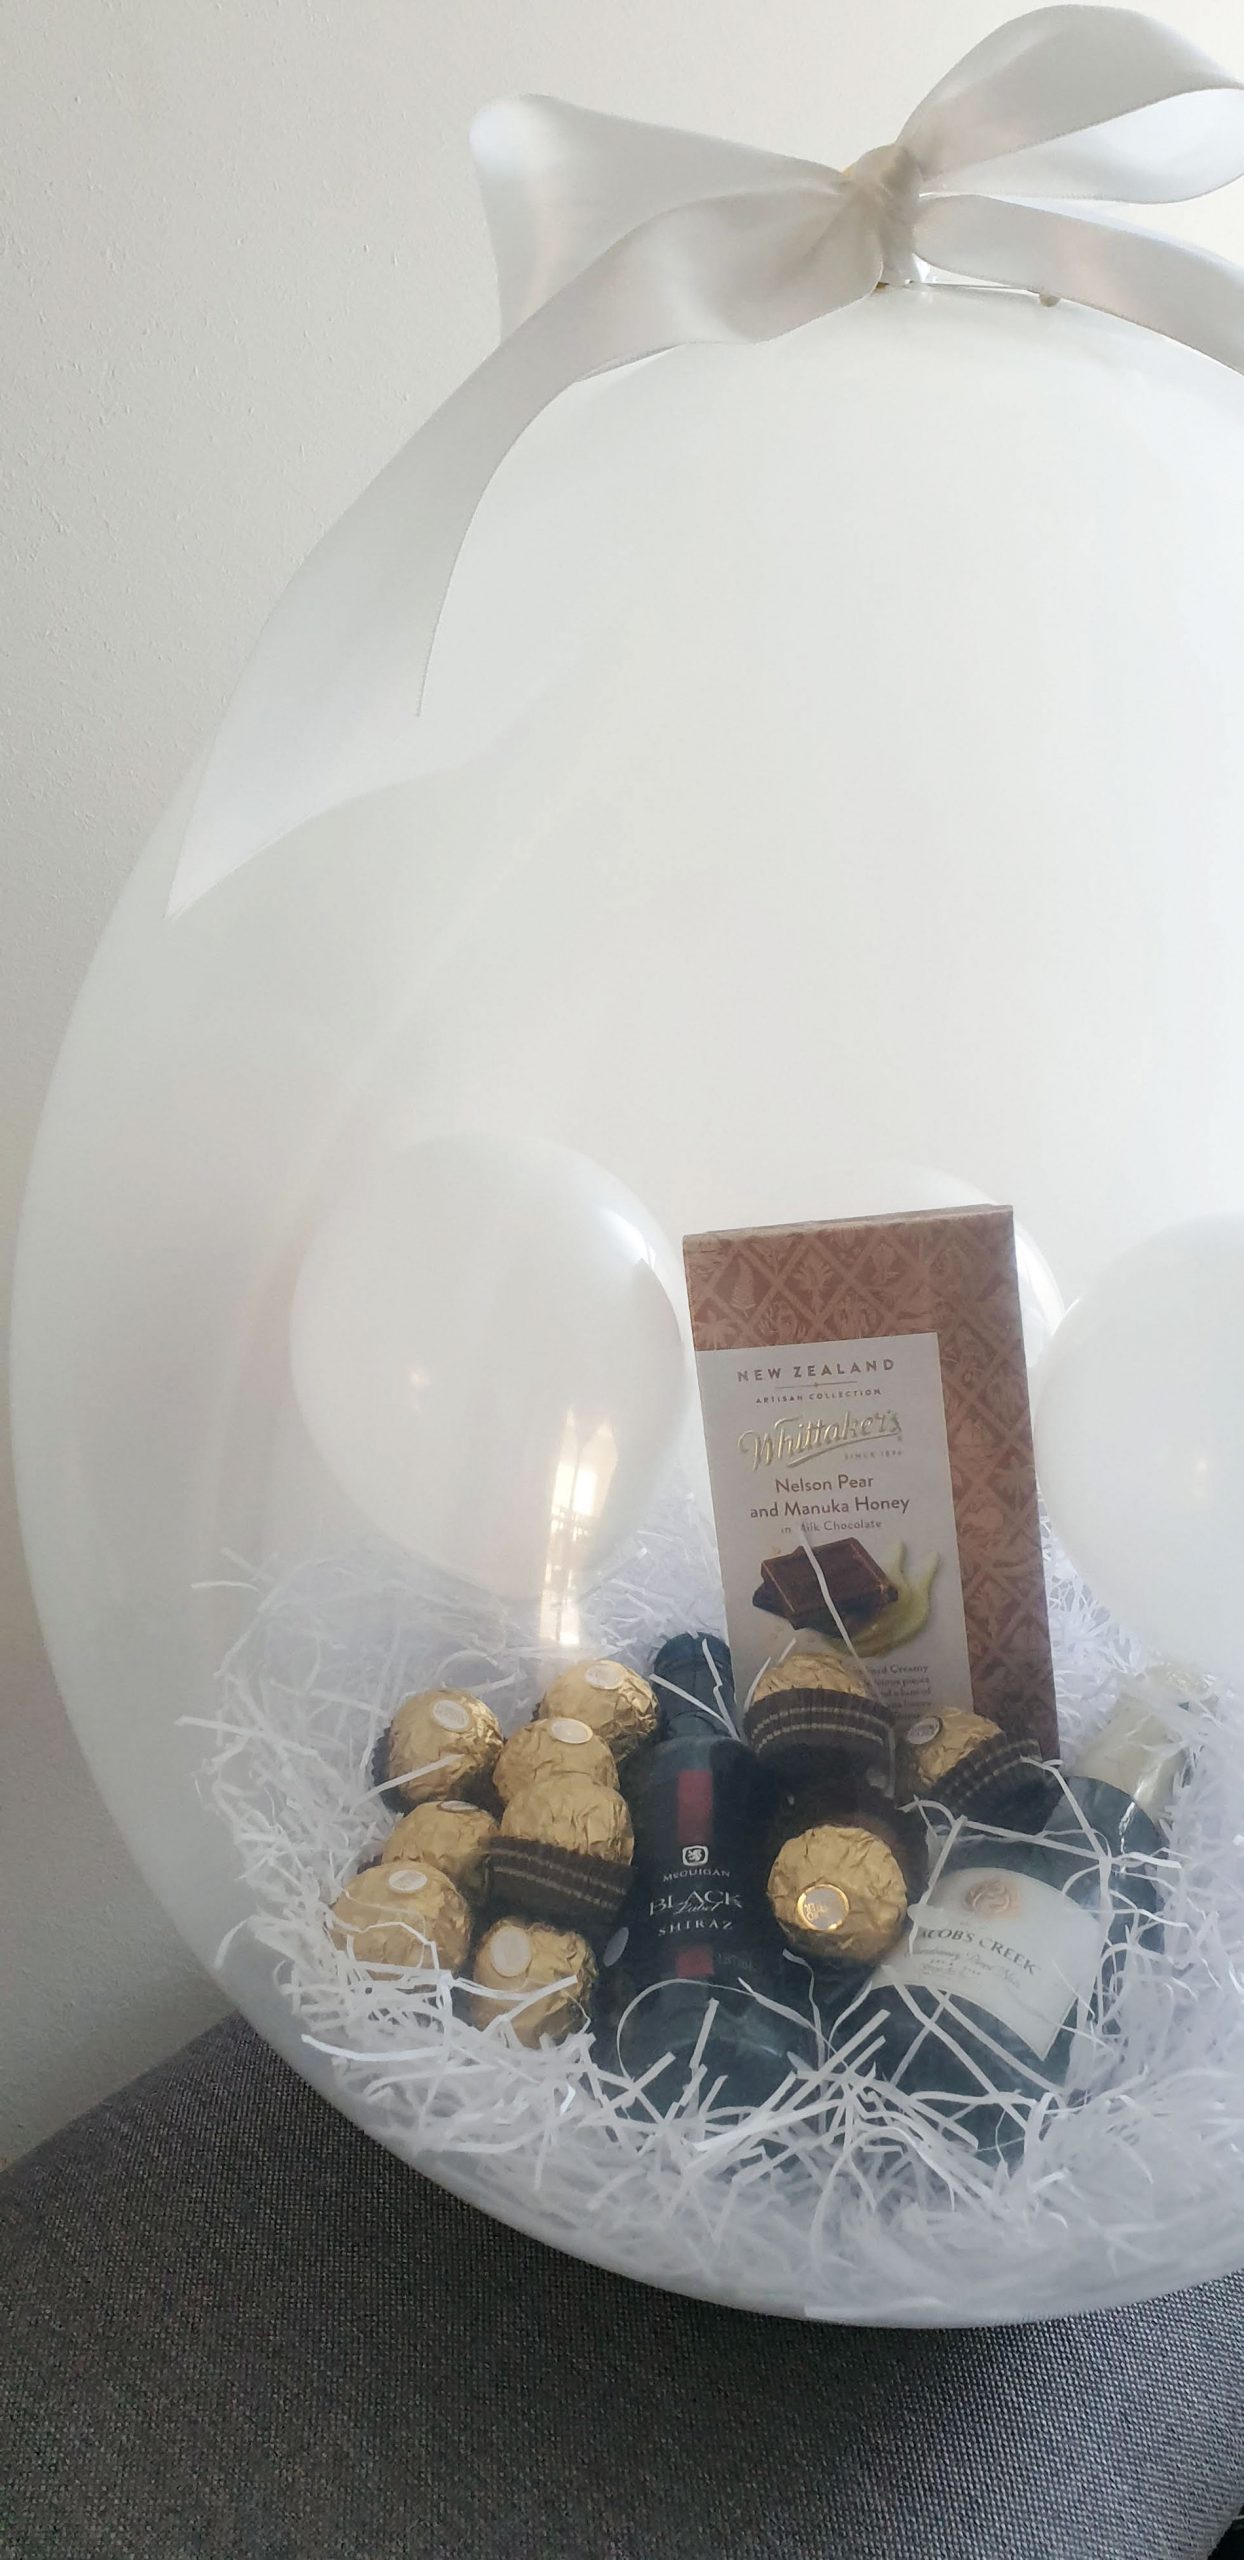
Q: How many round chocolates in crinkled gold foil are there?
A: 10